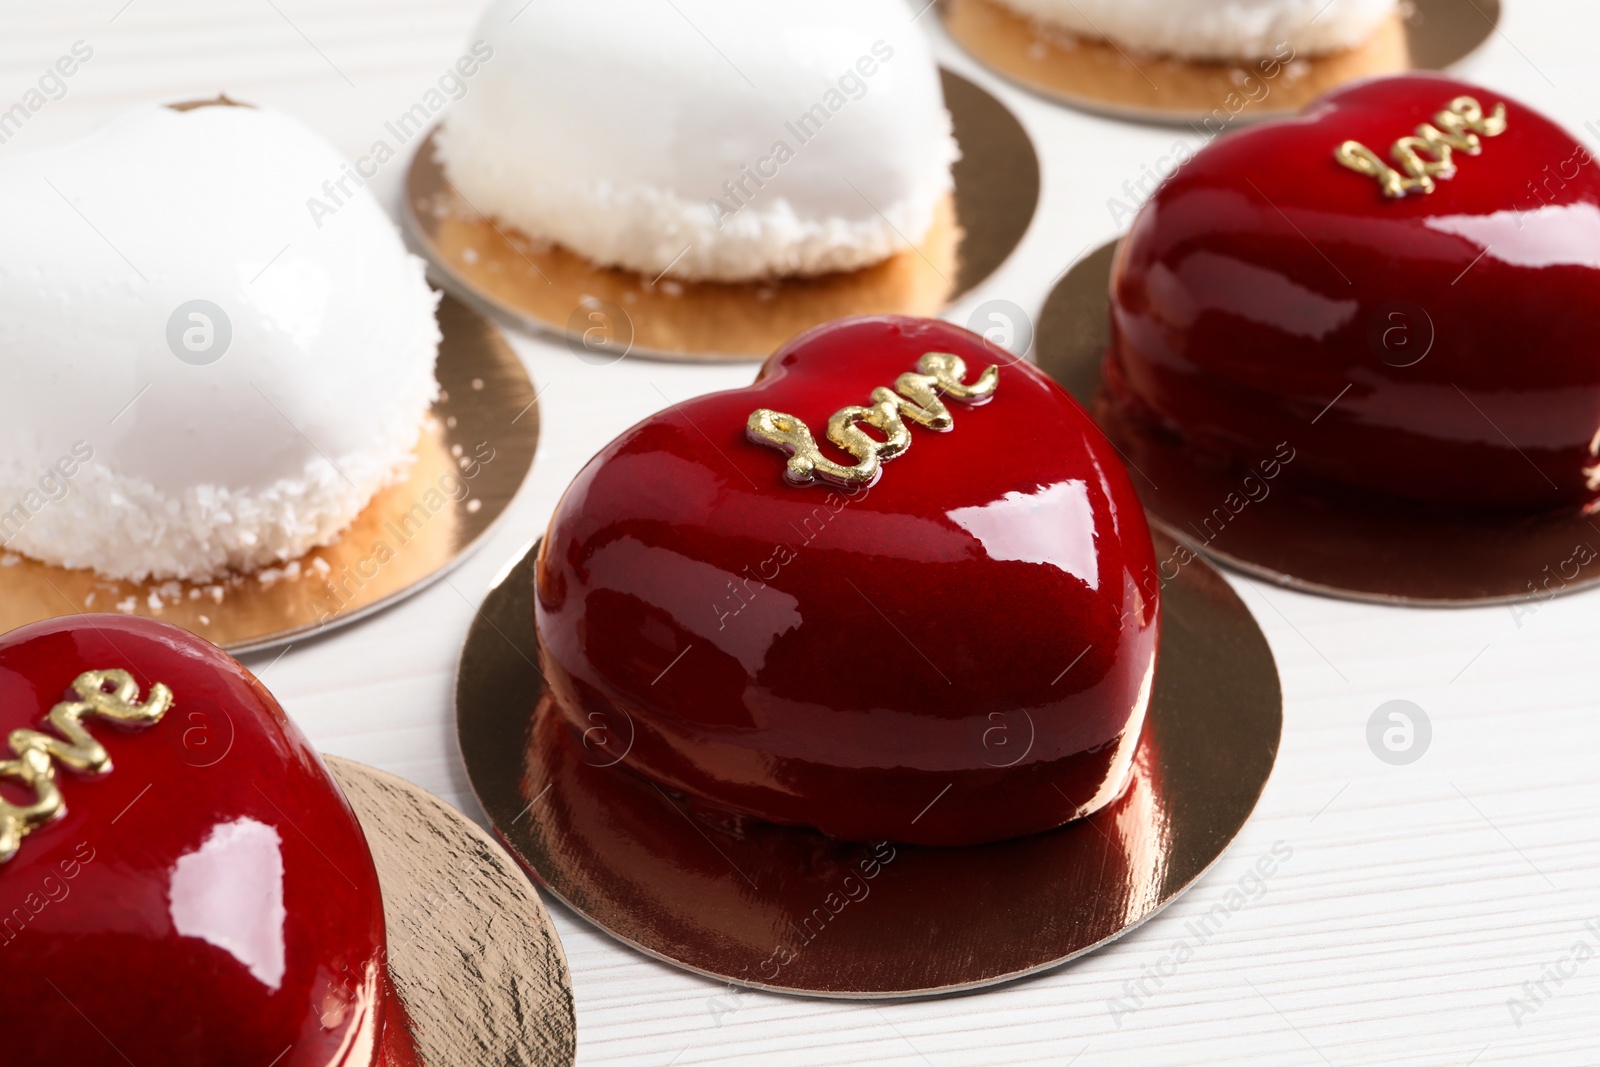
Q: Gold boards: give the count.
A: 6